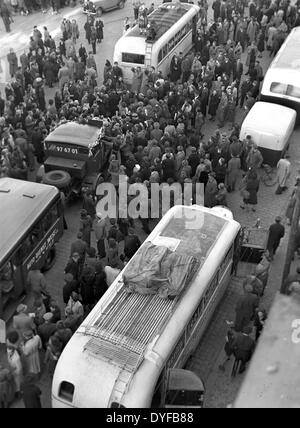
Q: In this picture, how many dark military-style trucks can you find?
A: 1